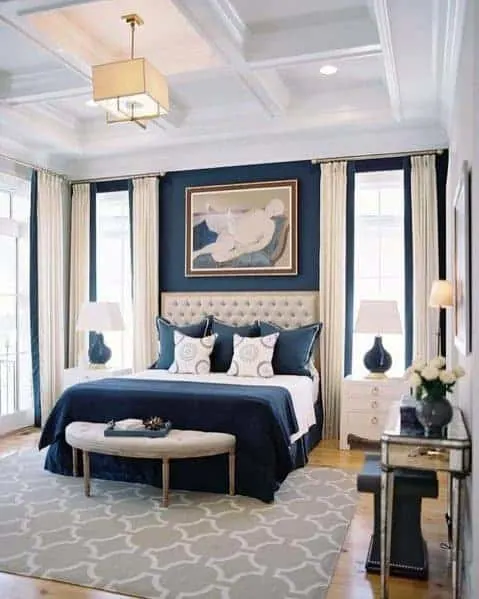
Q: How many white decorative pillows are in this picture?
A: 2